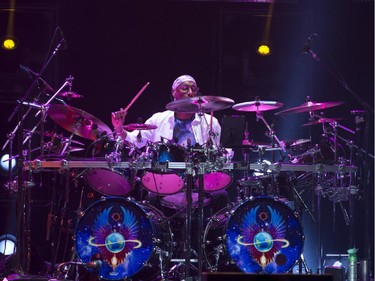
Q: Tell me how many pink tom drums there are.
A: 3